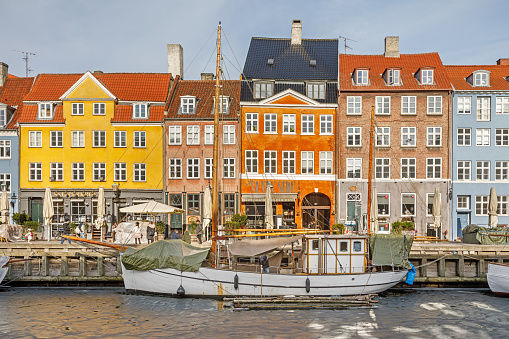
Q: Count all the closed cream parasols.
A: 8